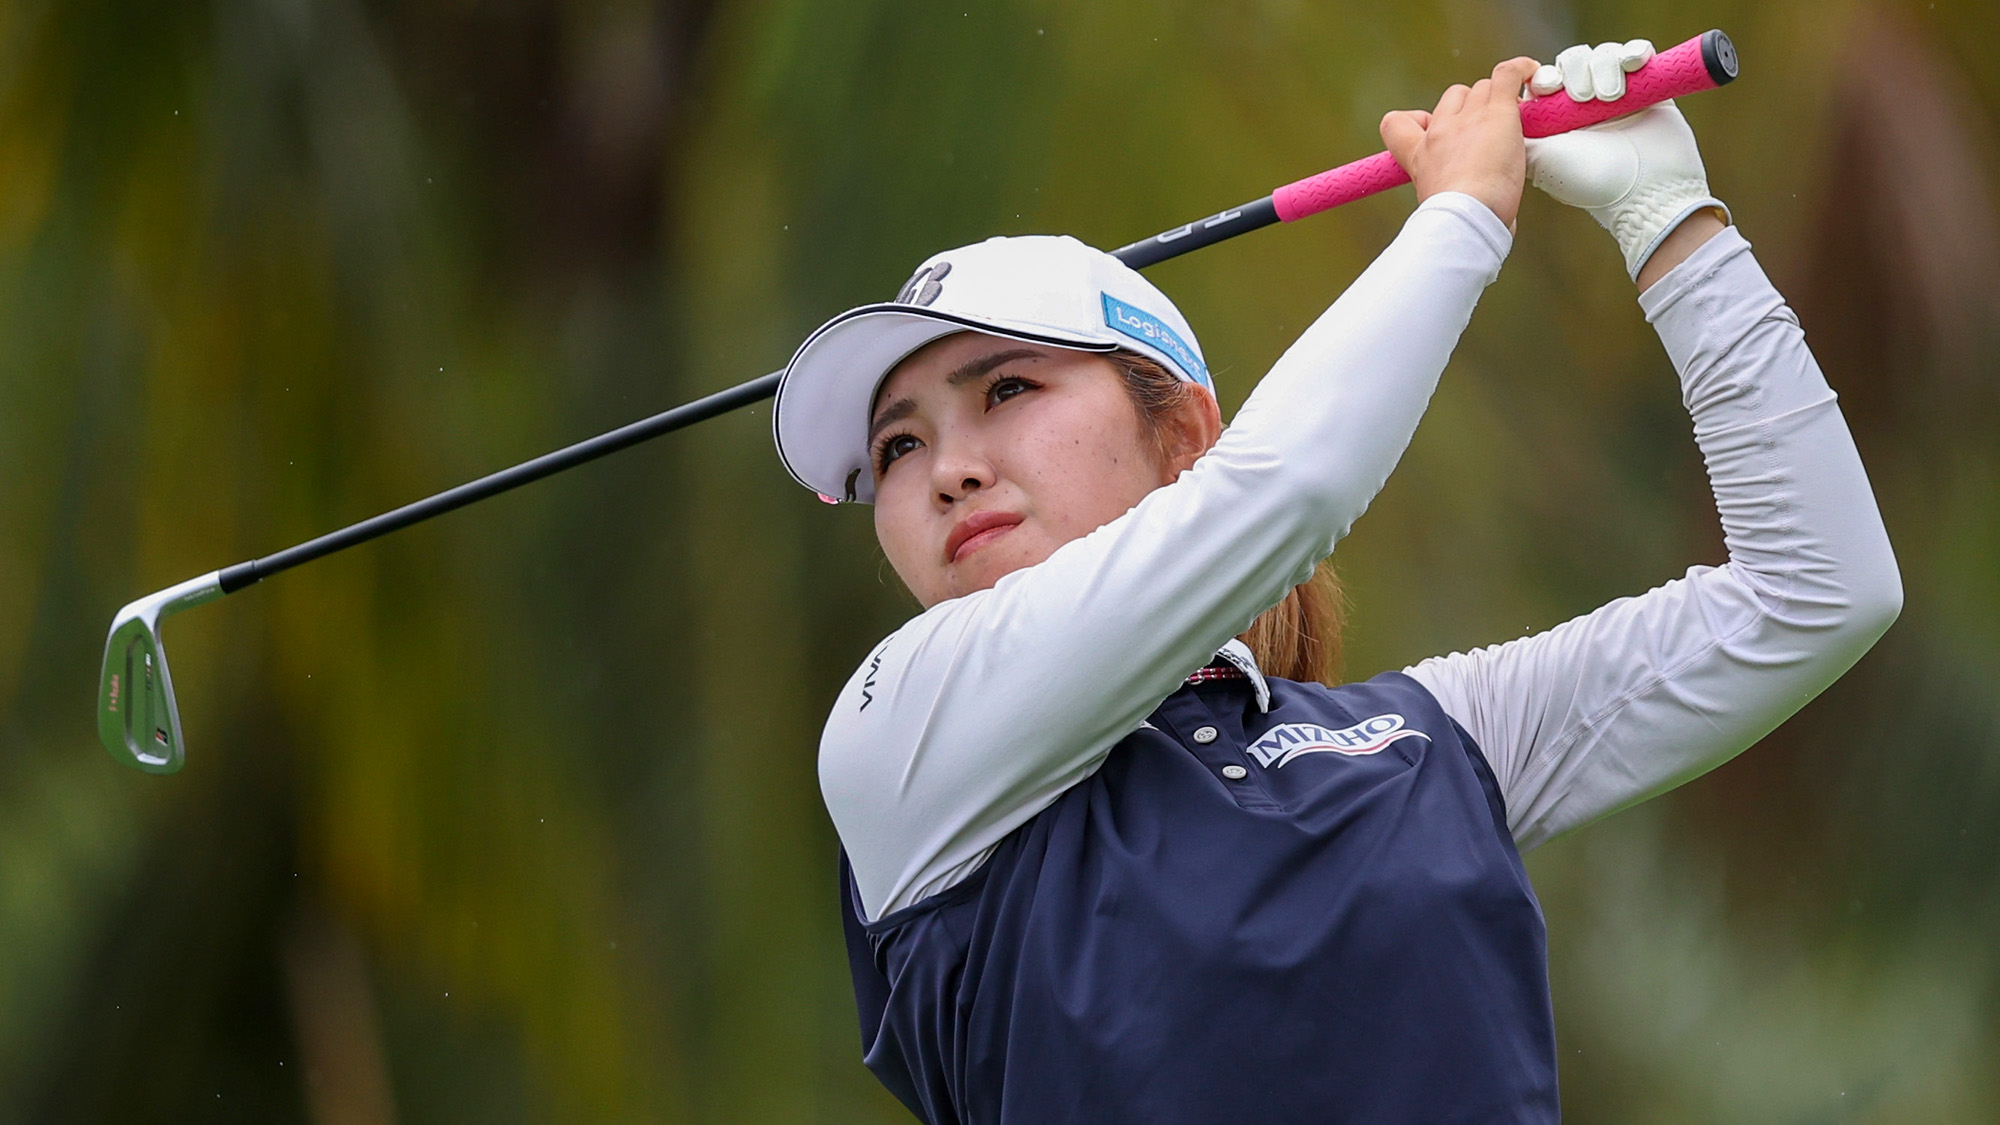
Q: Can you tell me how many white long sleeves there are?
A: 2